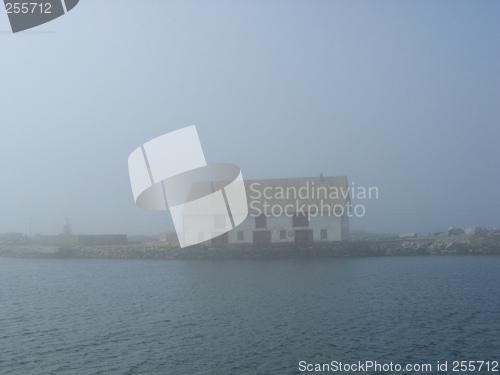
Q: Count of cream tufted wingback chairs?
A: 0